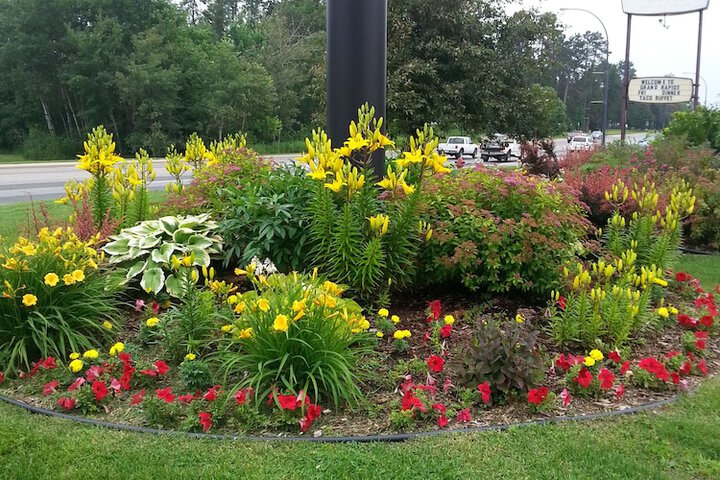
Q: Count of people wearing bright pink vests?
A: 0